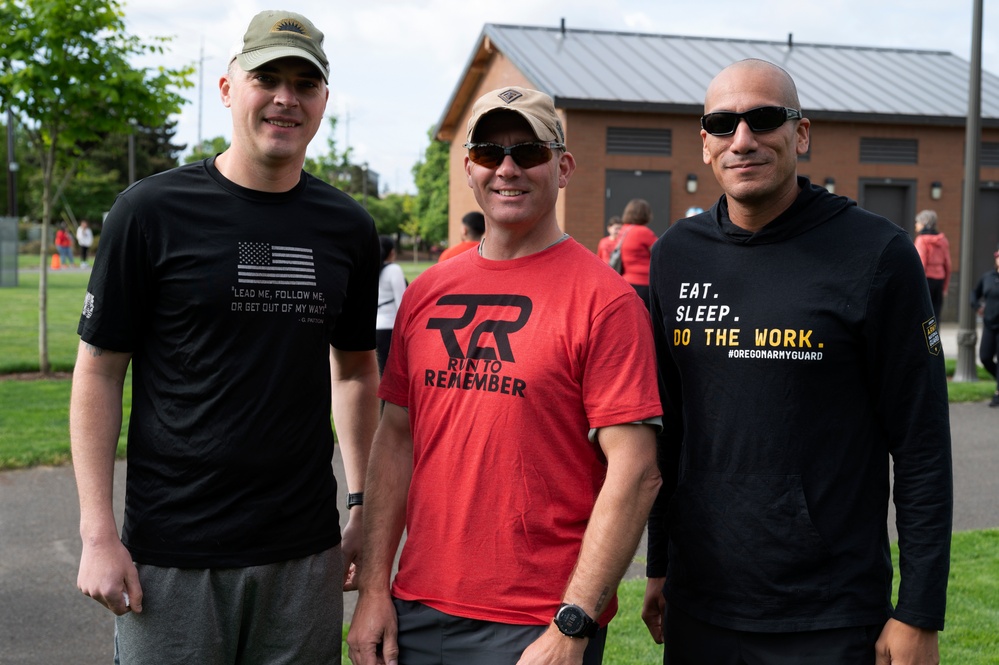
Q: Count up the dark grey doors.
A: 3